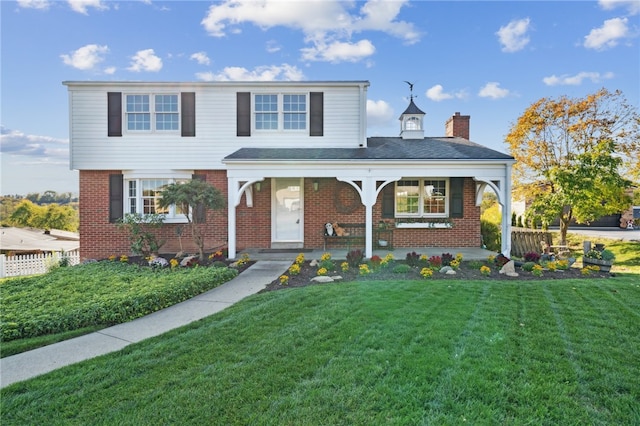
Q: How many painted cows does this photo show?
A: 0